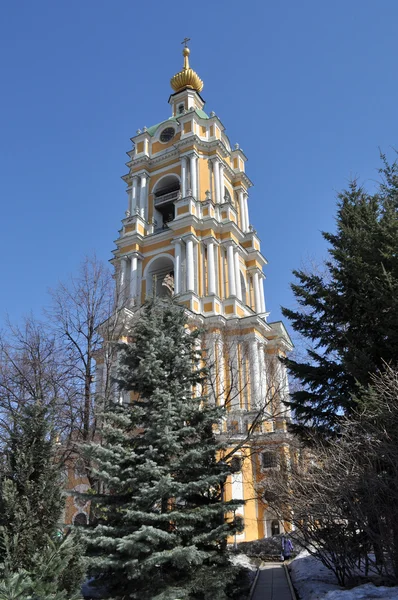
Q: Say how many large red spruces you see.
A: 0